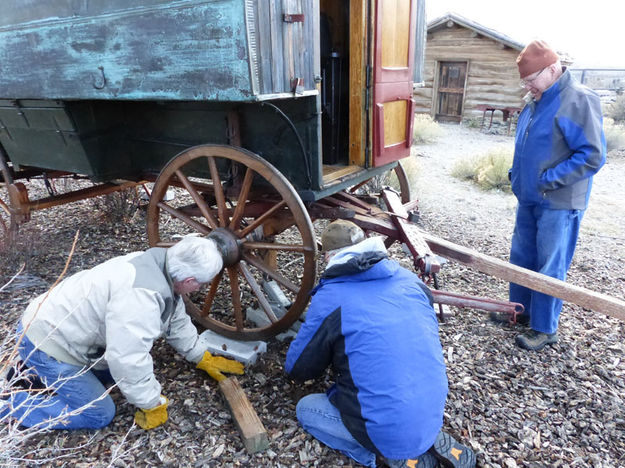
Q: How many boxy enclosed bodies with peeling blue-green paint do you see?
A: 1